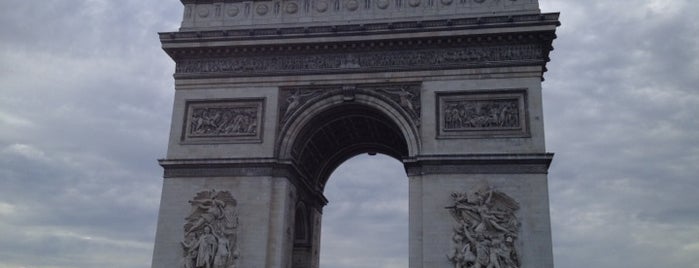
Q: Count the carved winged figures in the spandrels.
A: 2